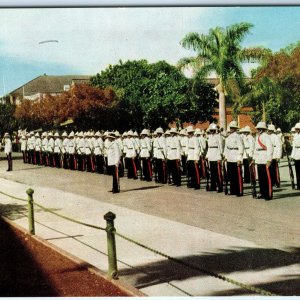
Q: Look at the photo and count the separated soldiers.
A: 2